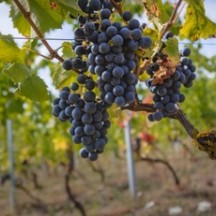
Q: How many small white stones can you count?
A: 3